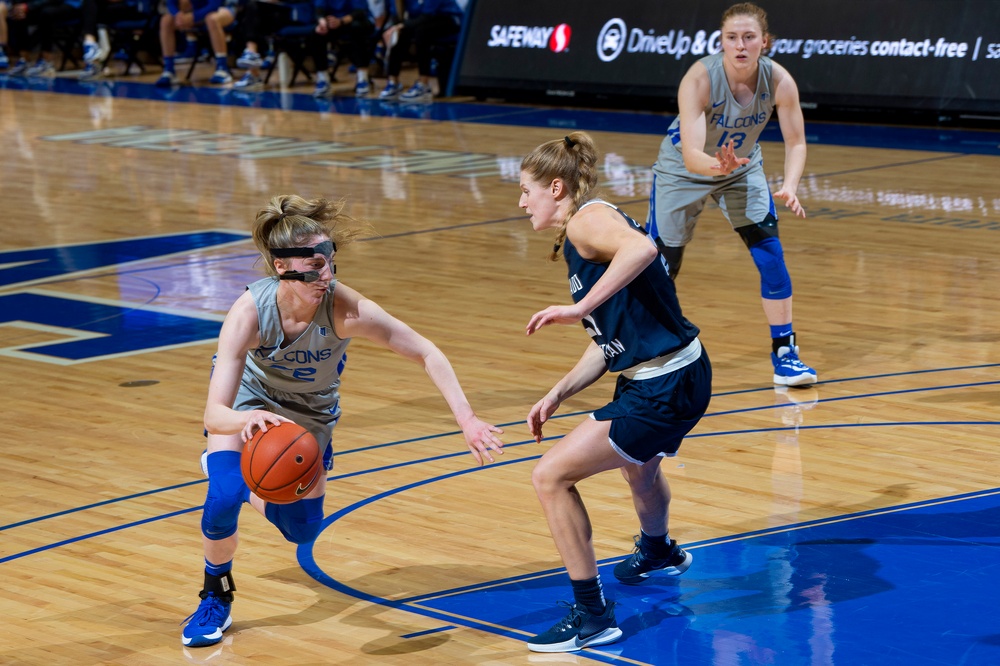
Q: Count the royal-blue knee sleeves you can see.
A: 3